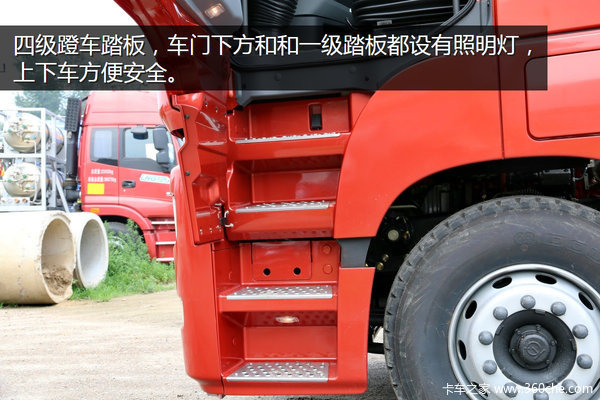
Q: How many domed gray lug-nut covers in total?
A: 10